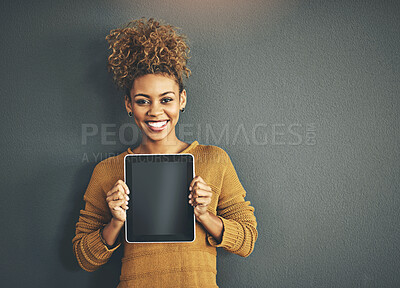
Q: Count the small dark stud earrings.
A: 2